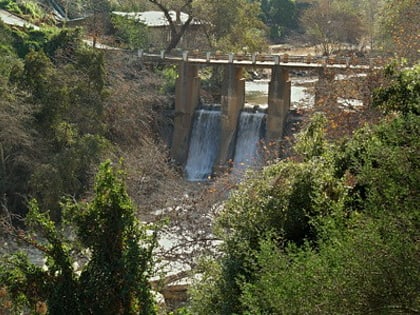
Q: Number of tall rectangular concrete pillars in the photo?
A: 3